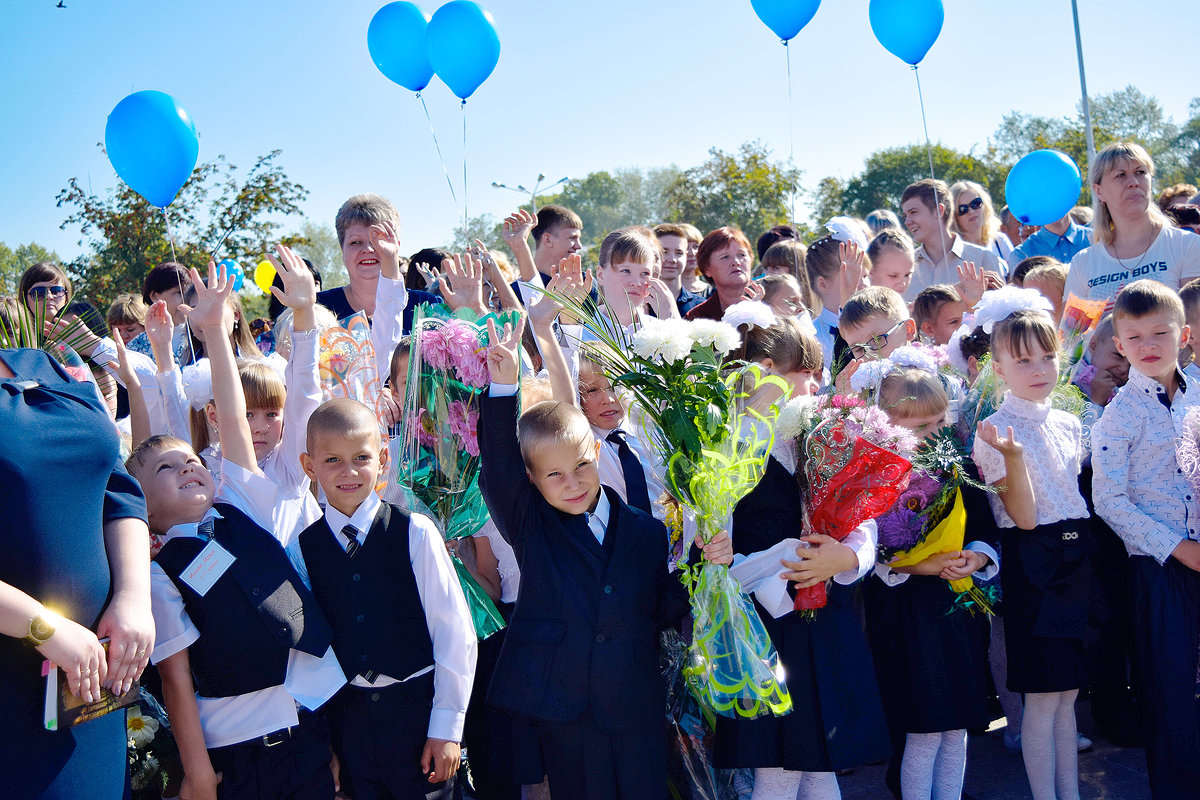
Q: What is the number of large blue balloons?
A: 6